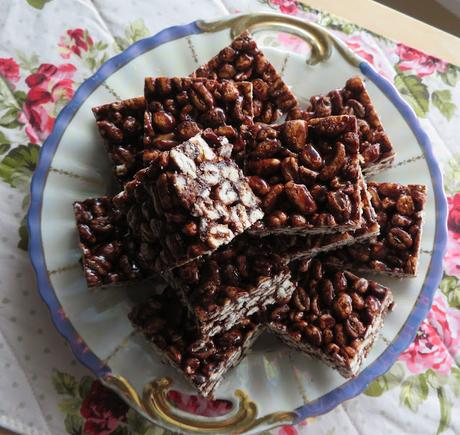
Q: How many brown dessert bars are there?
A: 12